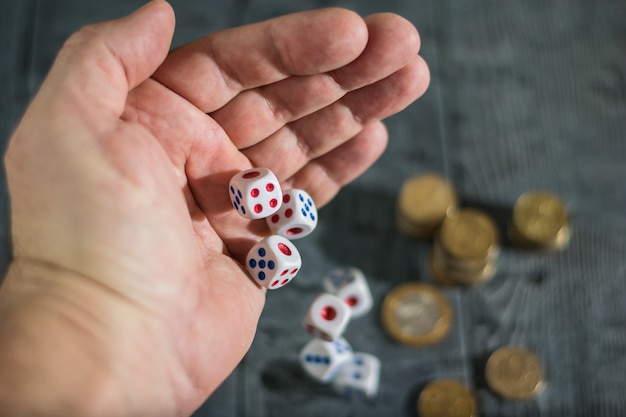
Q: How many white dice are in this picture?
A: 7